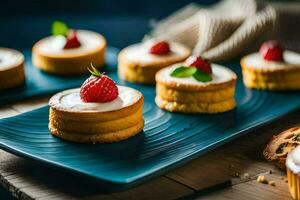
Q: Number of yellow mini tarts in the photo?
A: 6